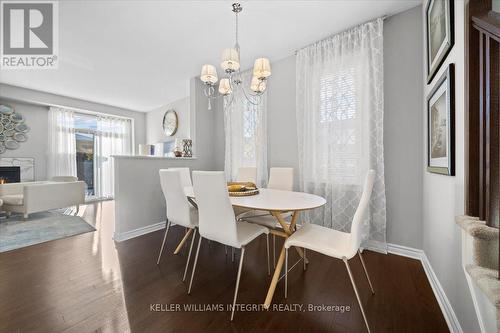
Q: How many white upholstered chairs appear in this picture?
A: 6